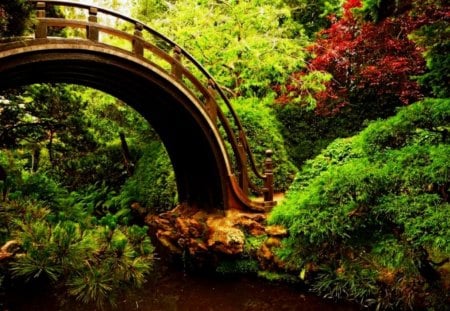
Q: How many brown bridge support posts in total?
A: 7